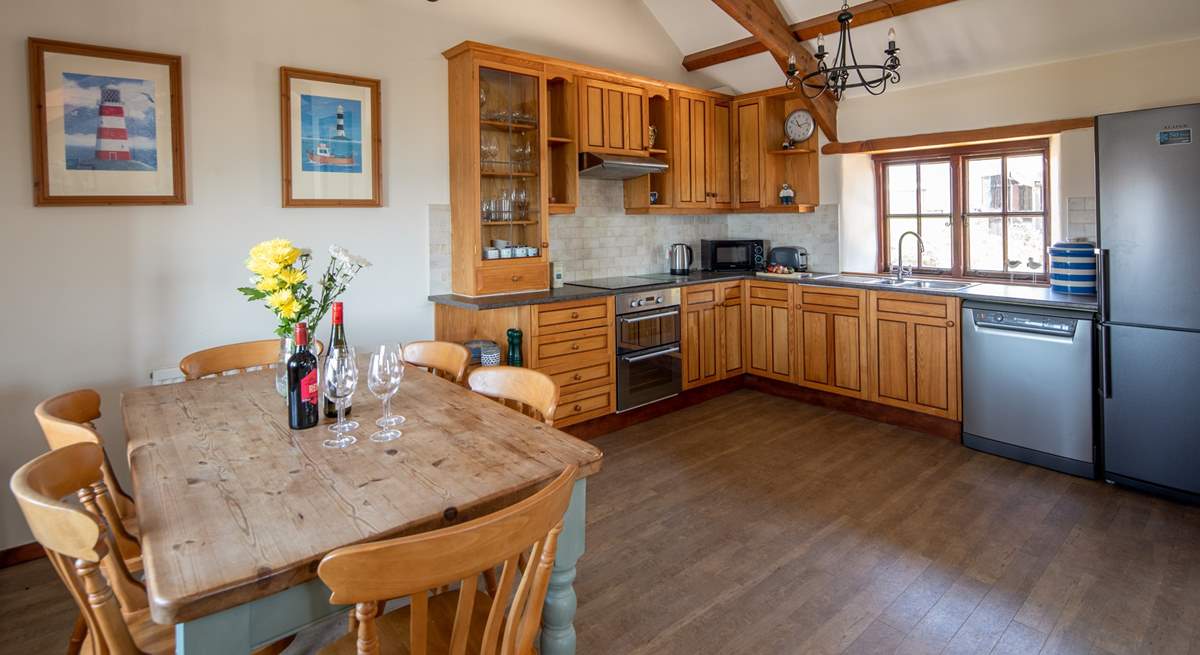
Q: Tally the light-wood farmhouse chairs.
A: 6